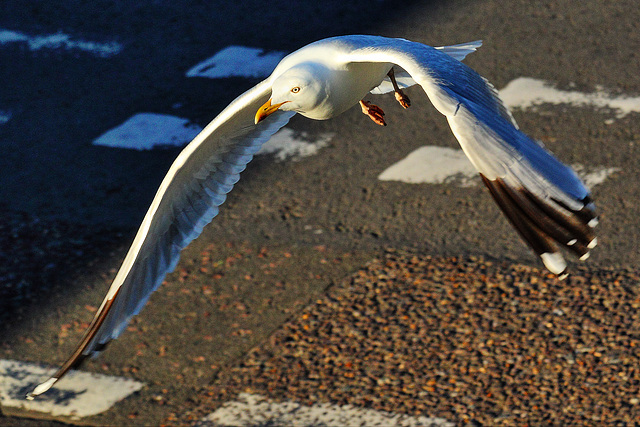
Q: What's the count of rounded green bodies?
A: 0